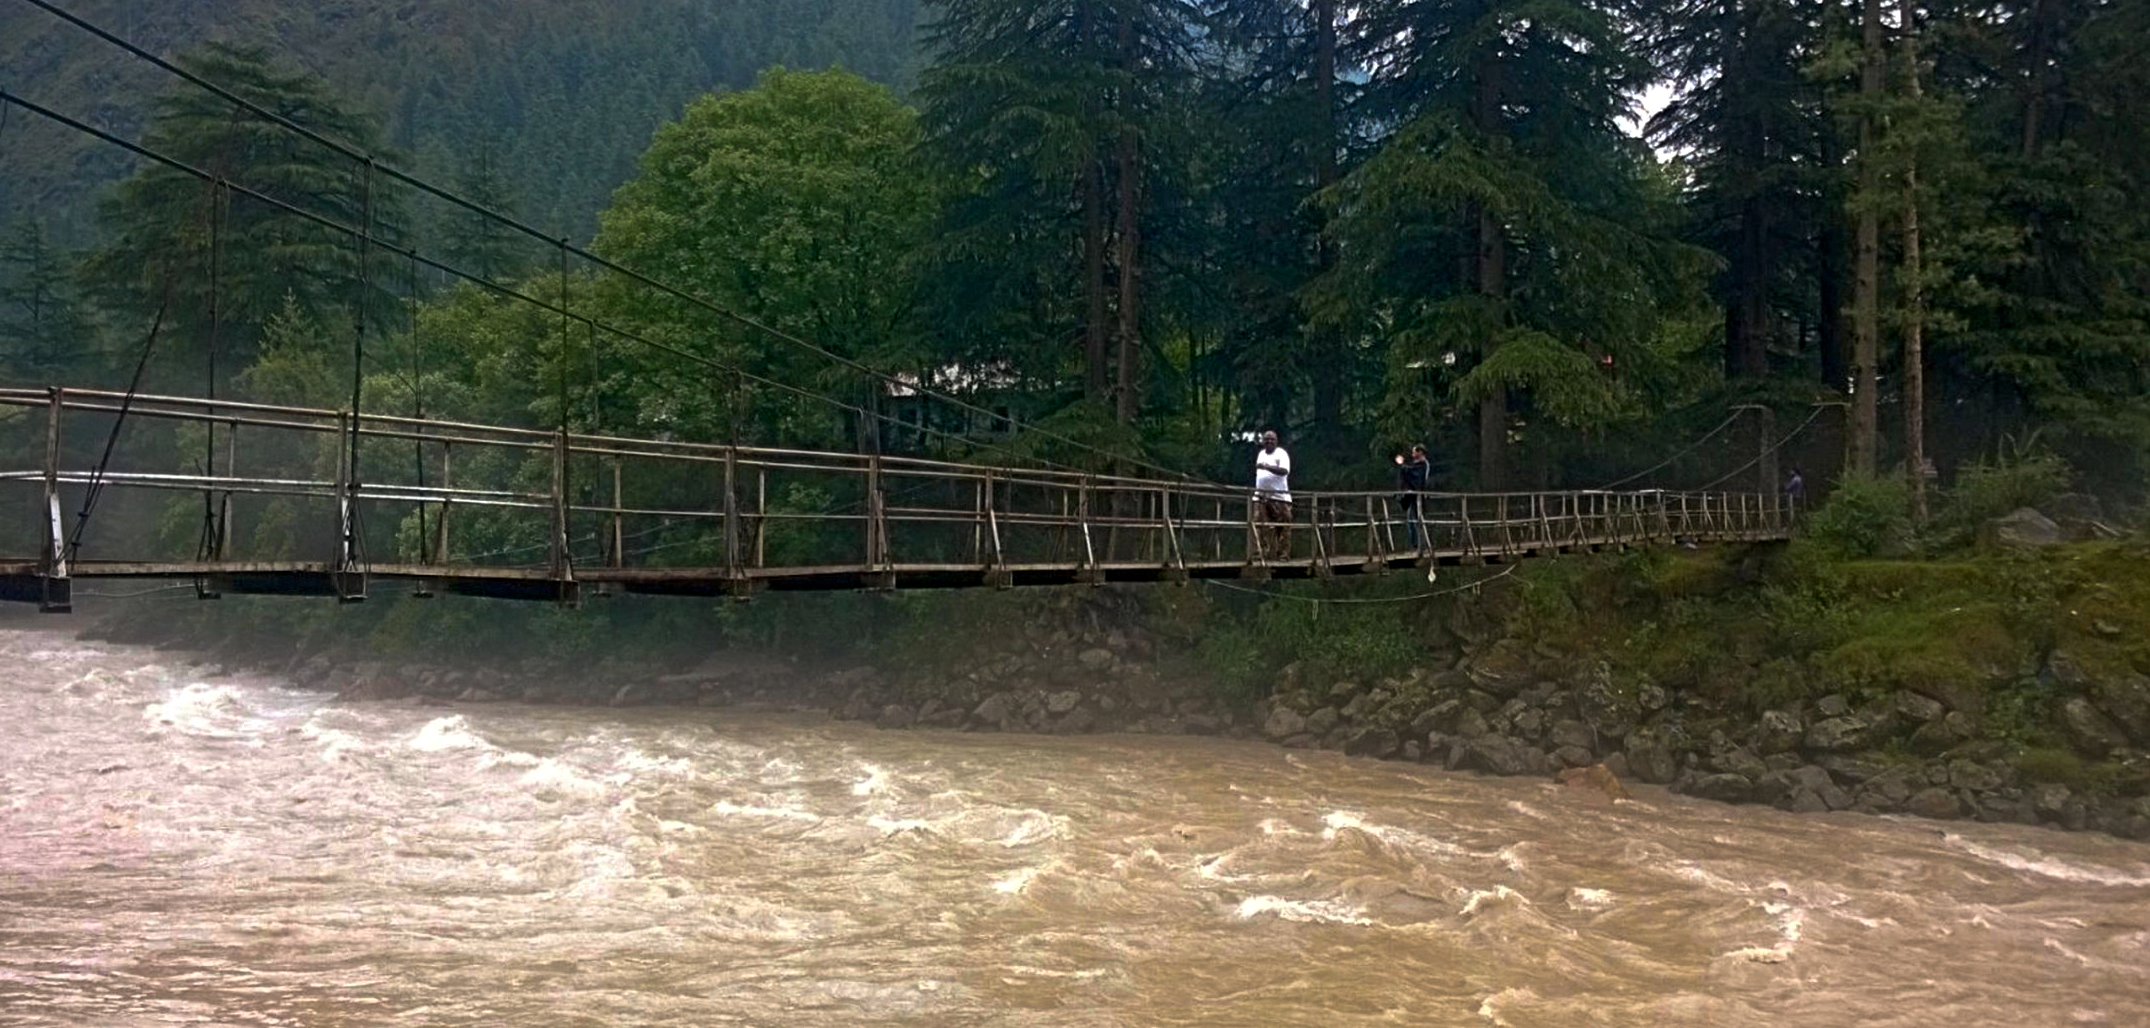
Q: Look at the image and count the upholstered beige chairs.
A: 0